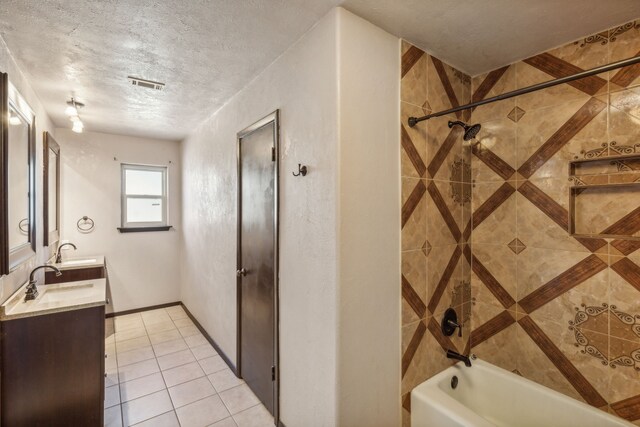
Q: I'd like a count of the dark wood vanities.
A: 2